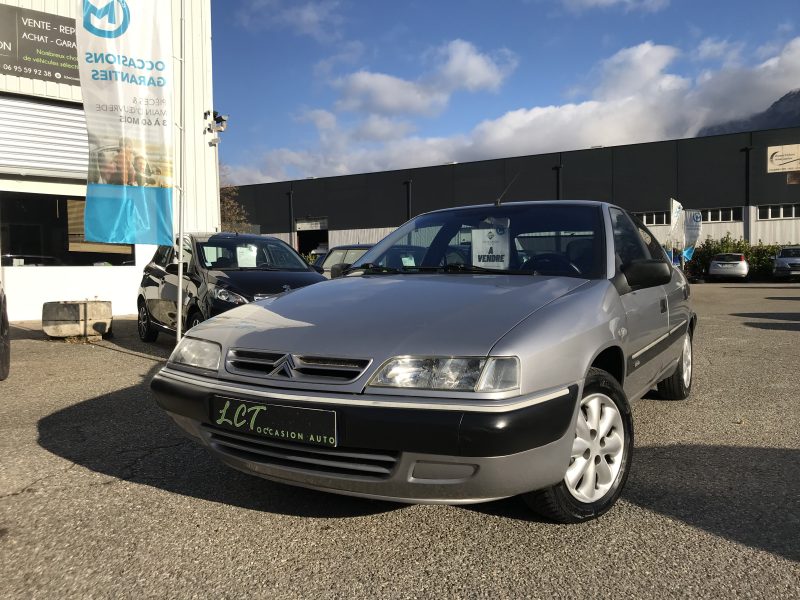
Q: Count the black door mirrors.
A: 4